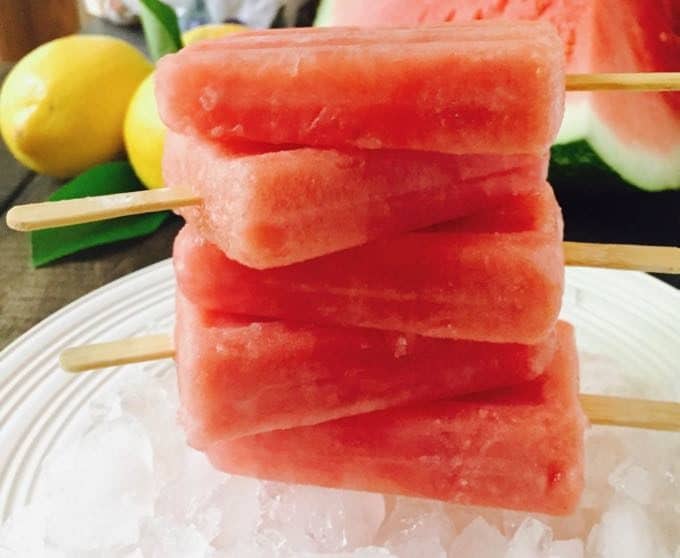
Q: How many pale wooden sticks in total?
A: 5